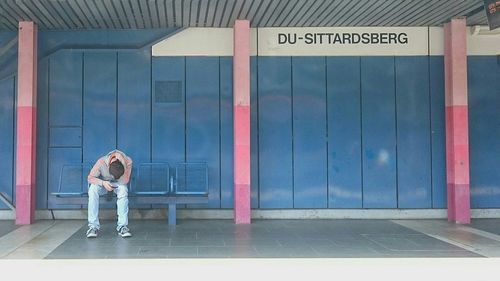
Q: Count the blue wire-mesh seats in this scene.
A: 4